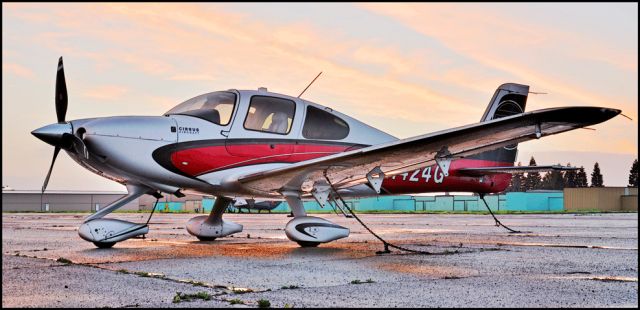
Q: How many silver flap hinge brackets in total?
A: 3